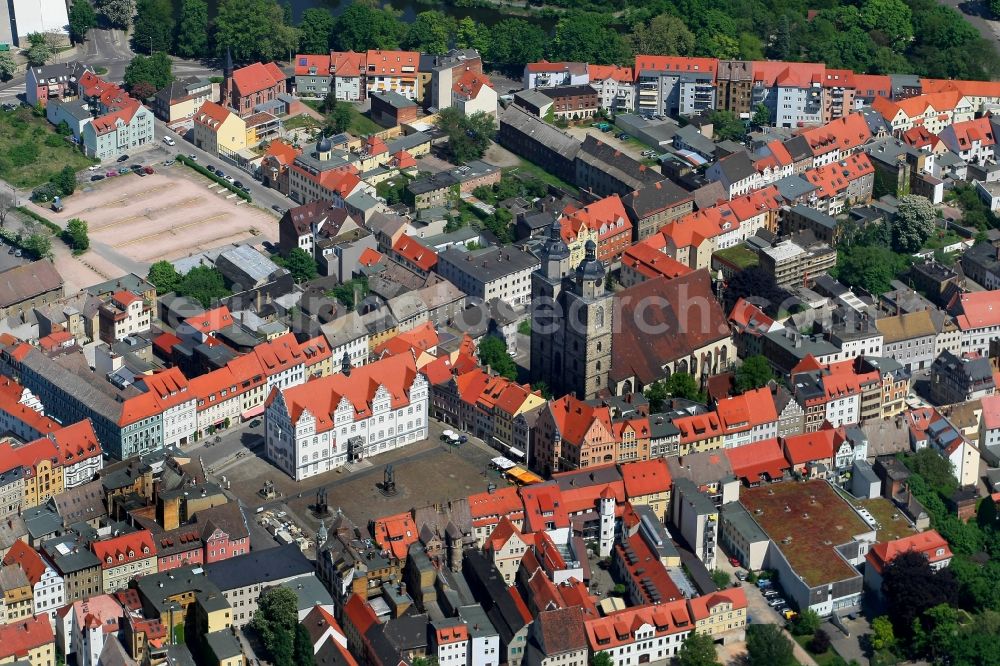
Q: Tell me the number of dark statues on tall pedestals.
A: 2